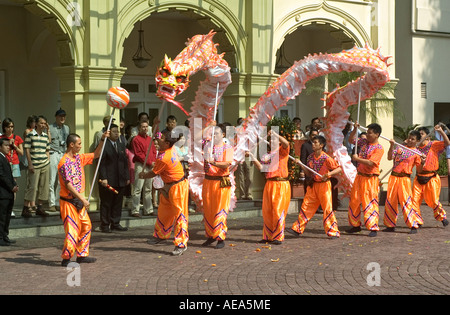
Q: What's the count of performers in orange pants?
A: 8